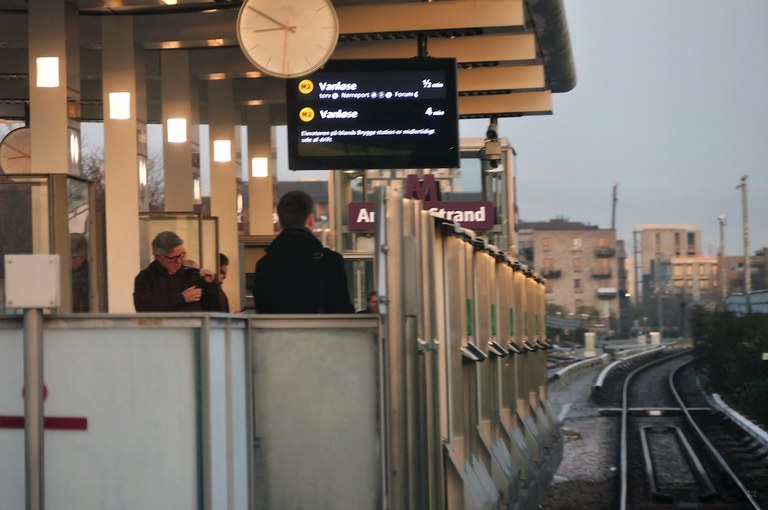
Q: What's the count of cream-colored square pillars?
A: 5